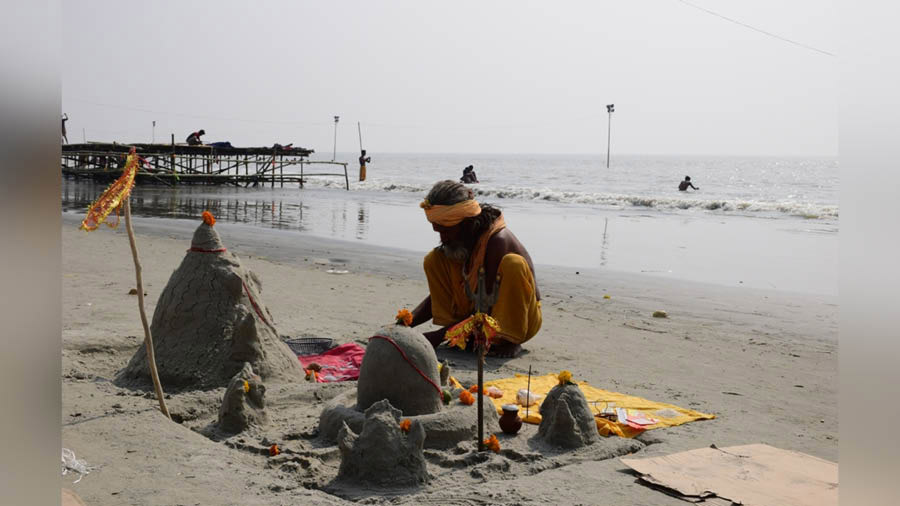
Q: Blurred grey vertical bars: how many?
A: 2